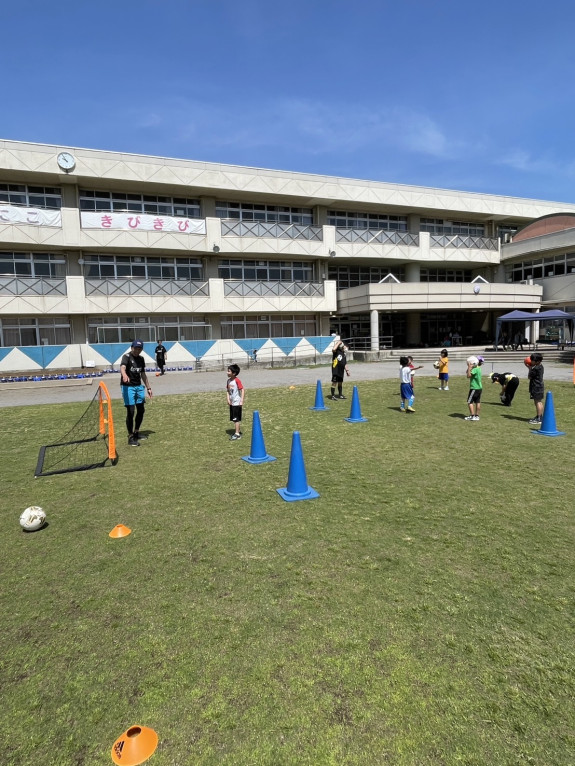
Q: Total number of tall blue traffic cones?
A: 5